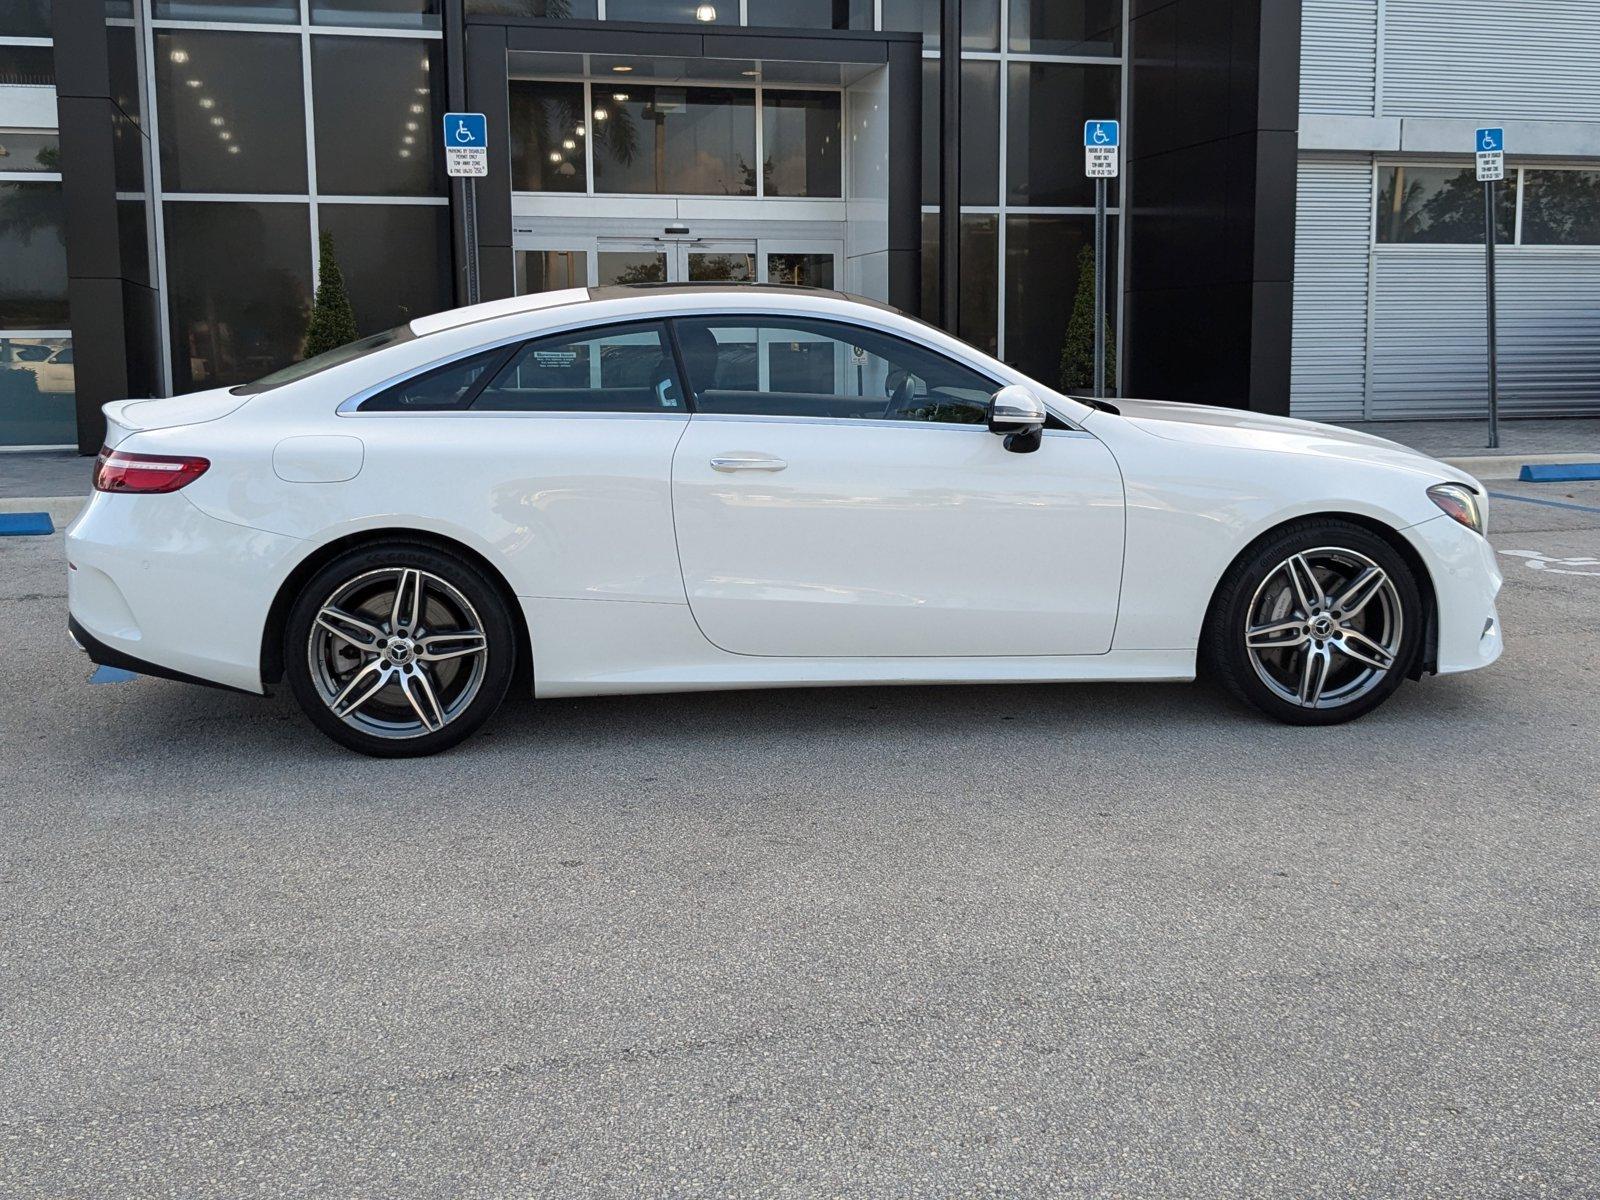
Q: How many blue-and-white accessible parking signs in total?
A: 3